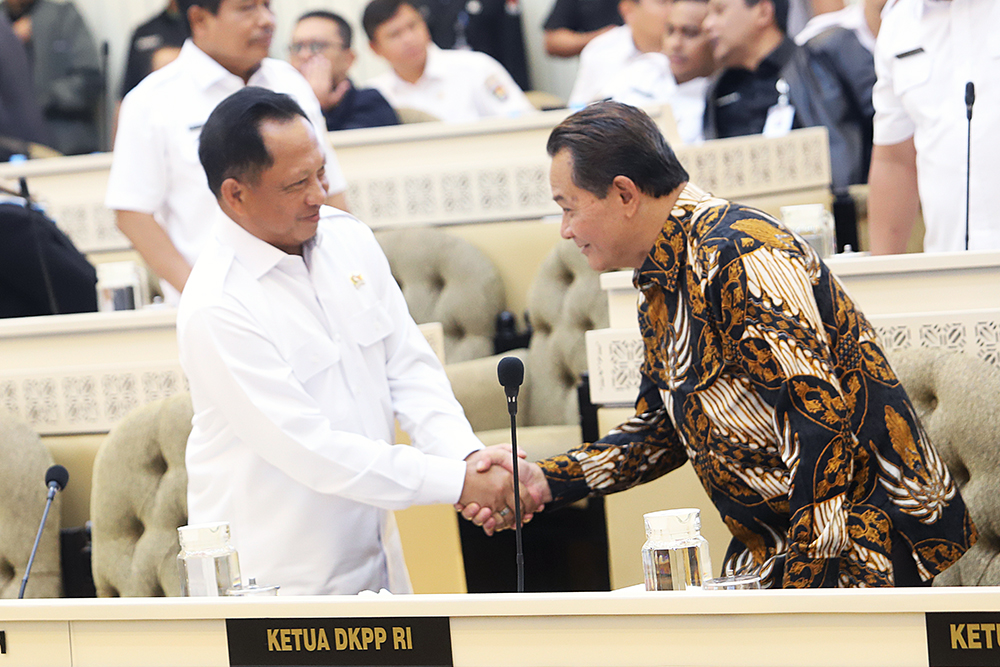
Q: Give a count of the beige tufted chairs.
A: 5